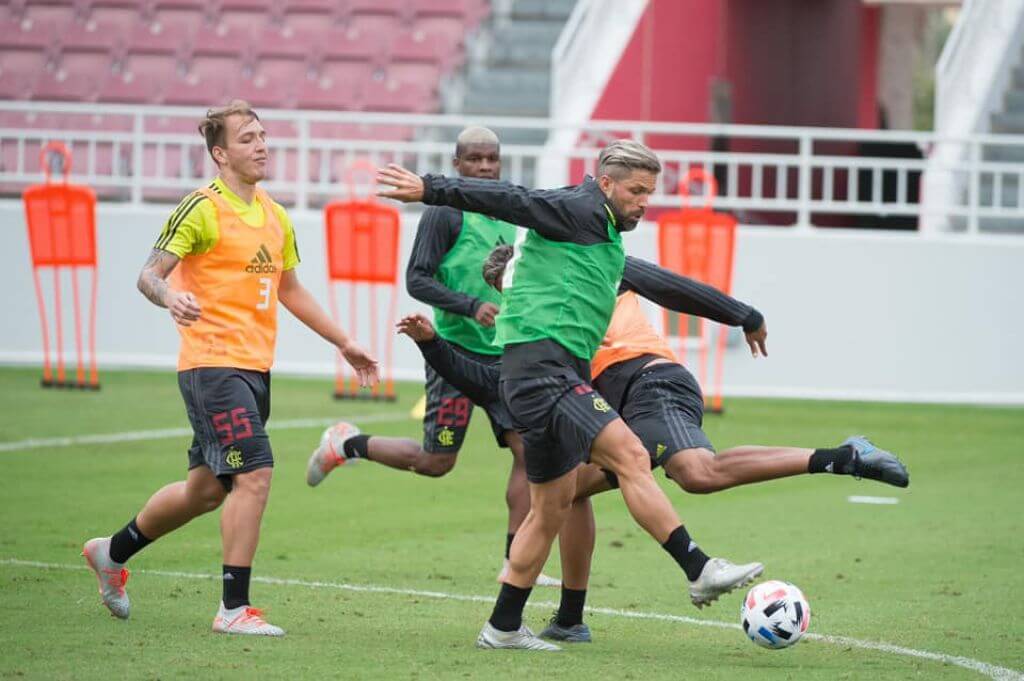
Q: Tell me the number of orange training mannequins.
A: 3